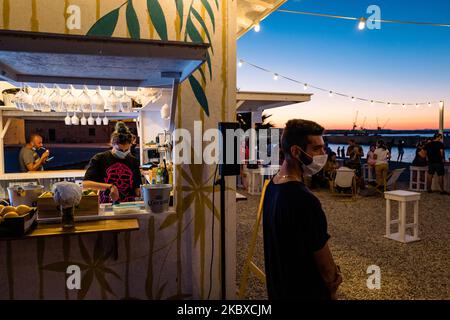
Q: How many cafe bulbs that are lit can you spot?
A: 13